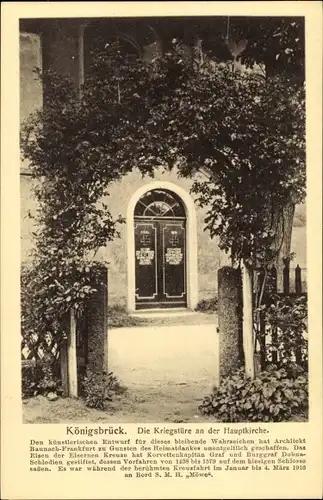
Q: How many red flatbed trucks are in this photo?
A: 0